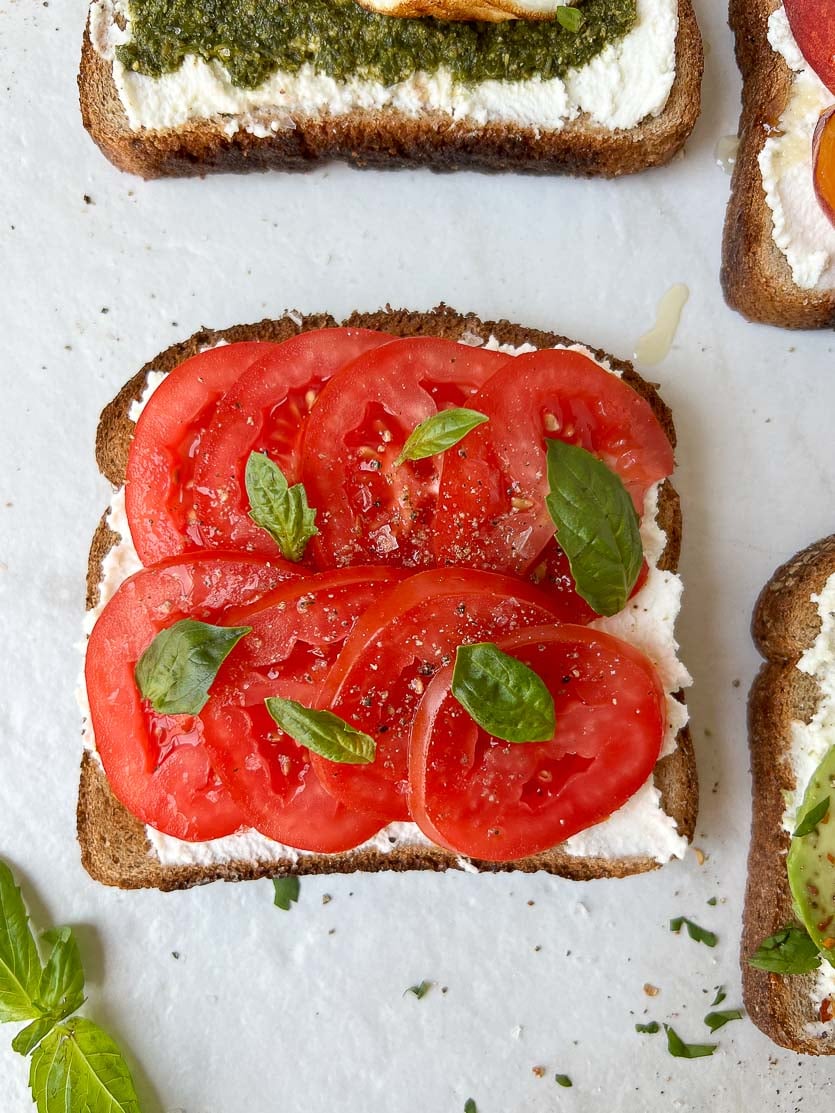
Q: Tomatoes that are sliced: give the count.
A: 8